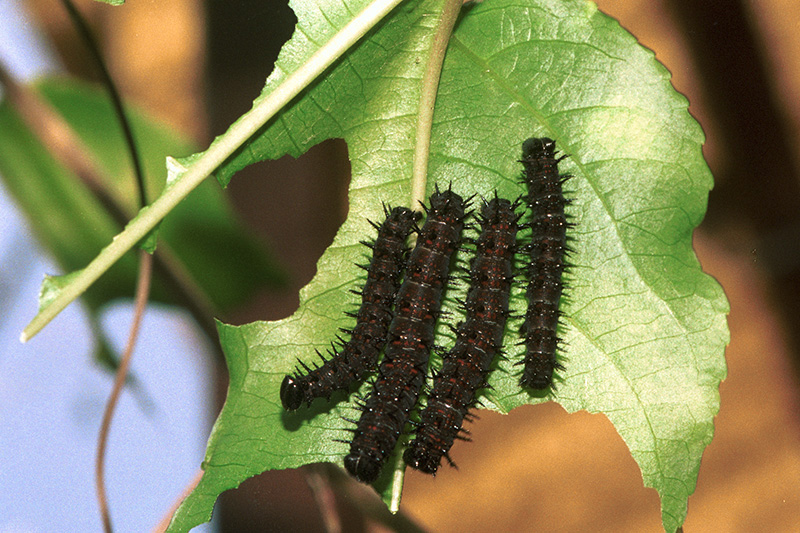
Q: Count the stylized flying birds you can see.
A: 0